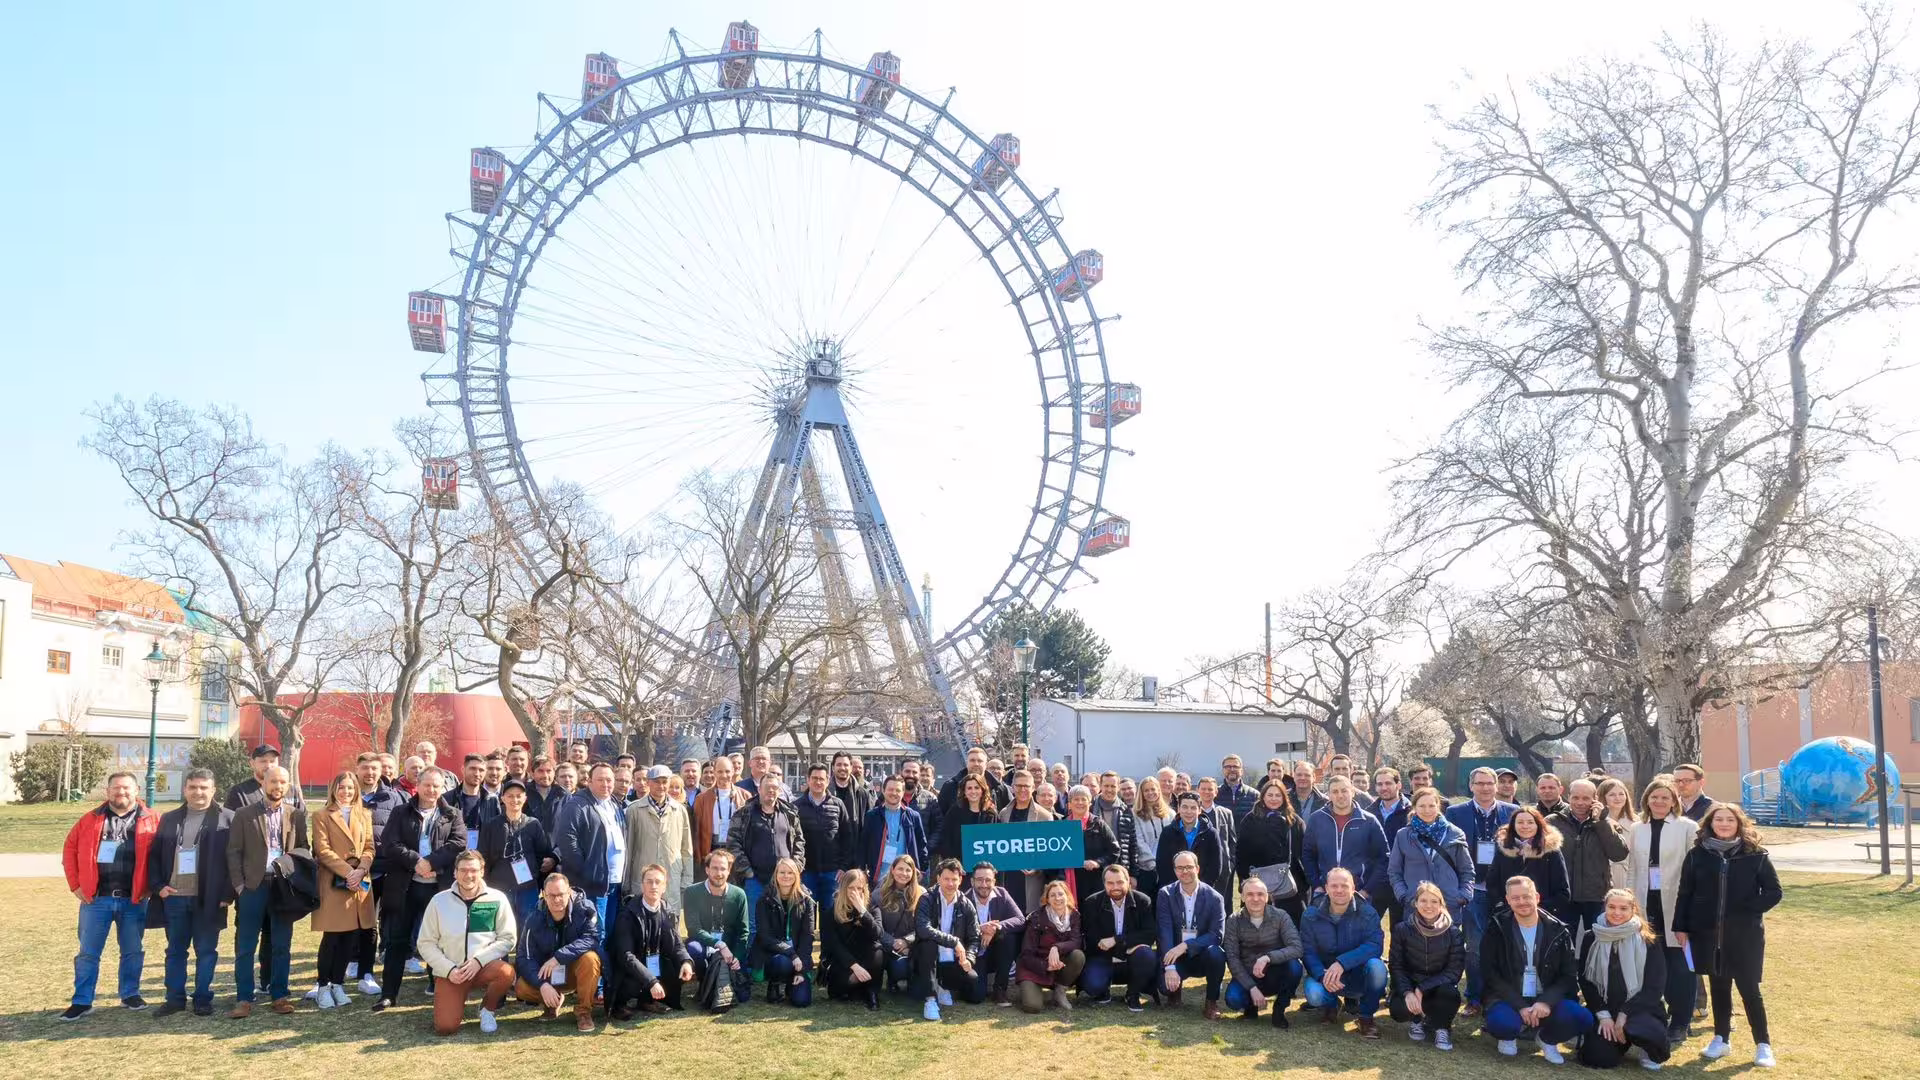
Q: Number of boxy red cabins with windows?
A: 10